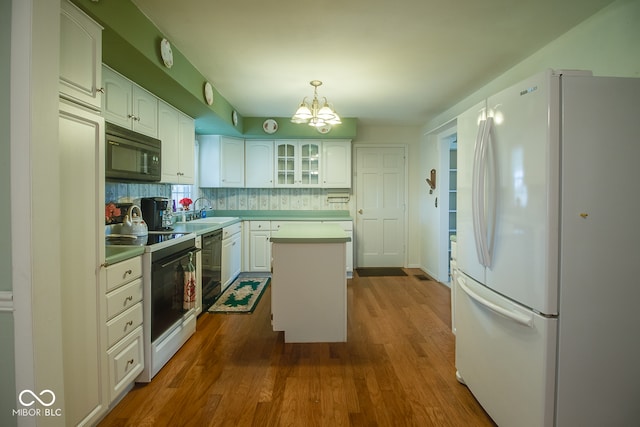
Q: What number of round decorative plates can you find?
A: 5